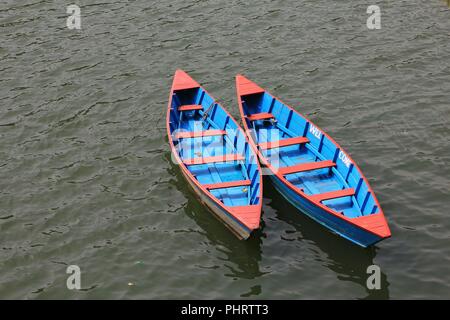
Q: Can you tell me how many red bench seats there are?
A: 8